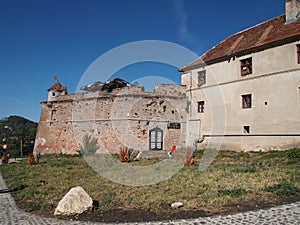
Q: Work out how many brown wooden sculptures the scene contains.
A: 4